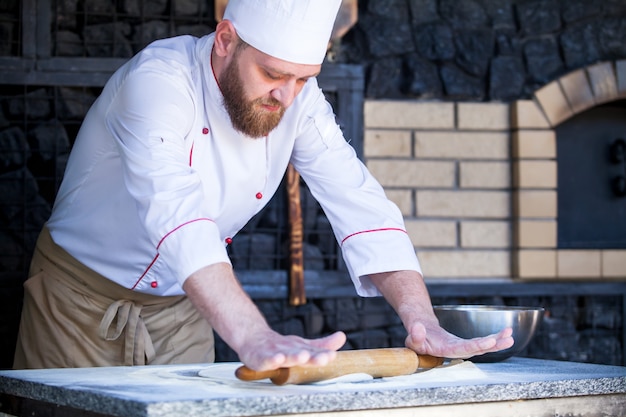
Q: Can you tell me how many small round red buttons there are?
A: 4